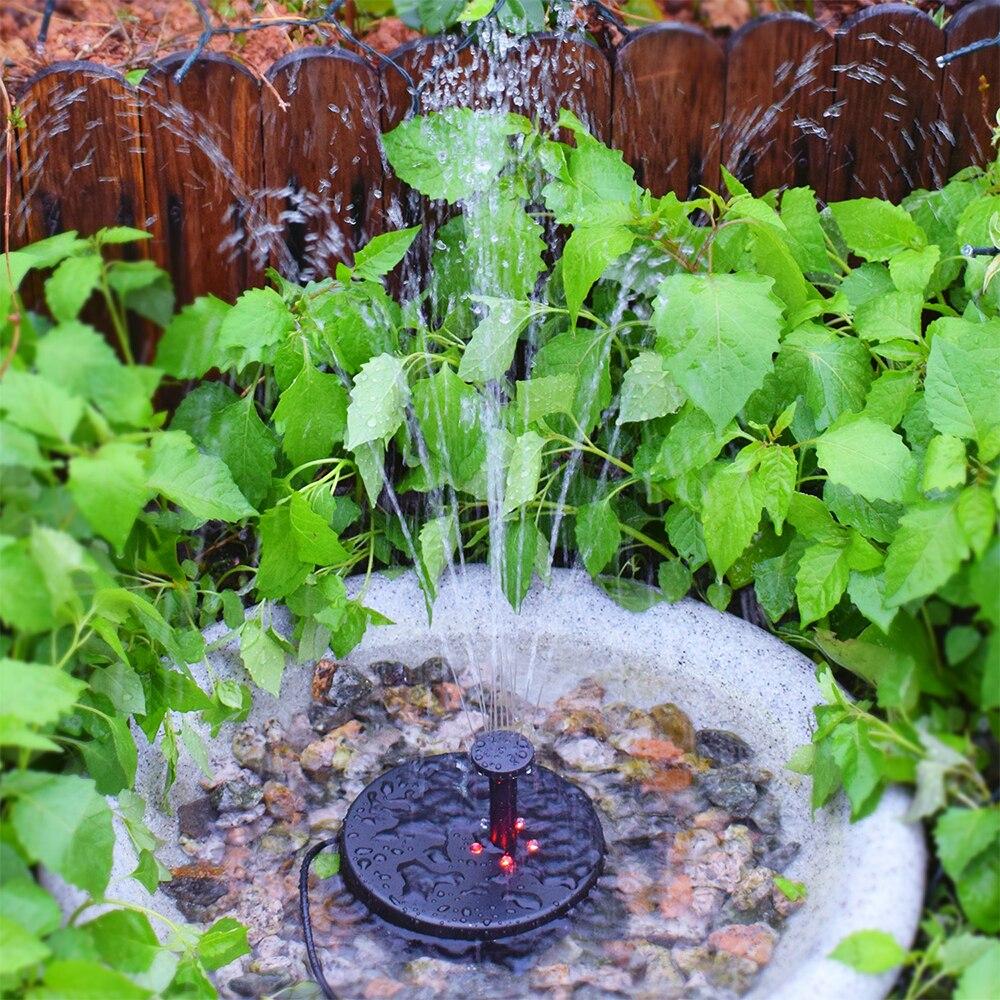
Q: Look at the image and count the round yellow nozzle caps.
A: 0